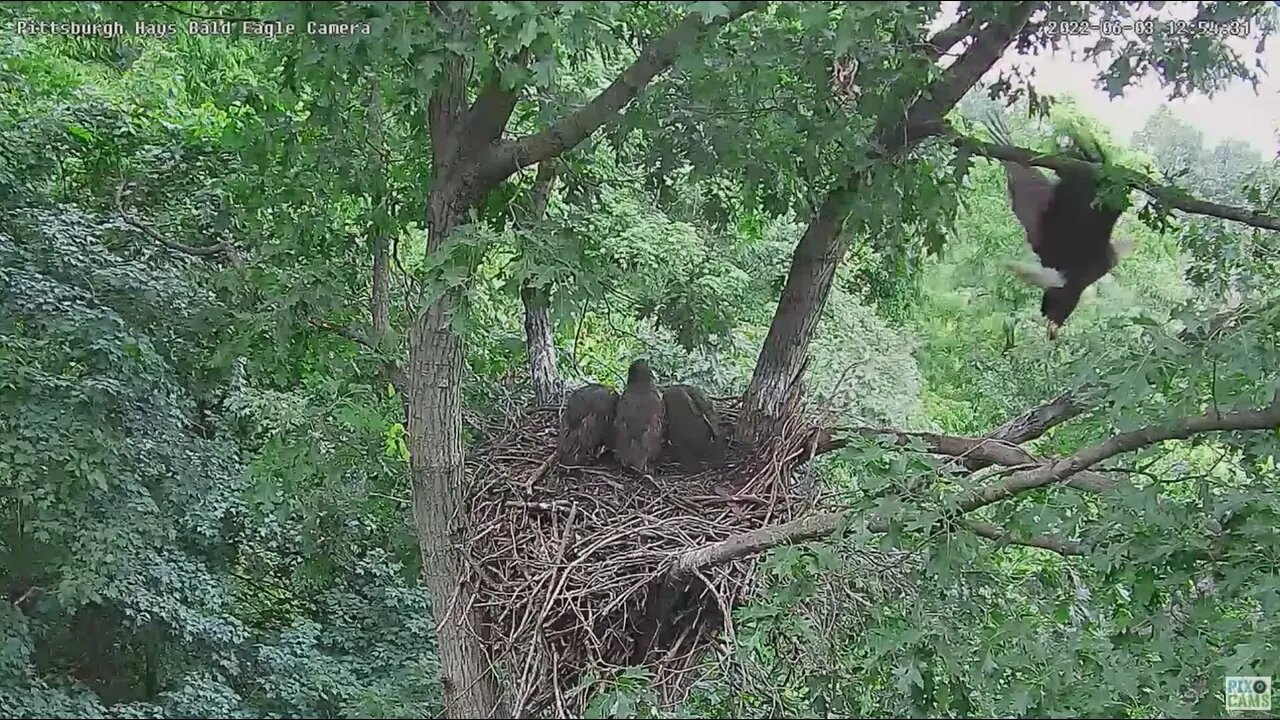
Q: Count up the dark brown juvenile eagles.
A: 3